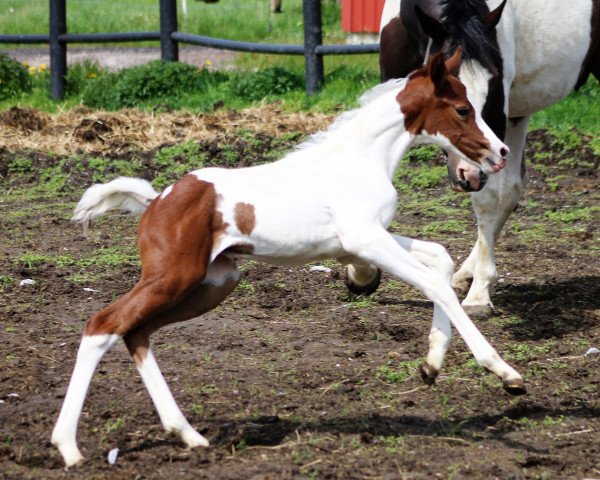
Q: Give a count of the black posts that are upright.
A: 3